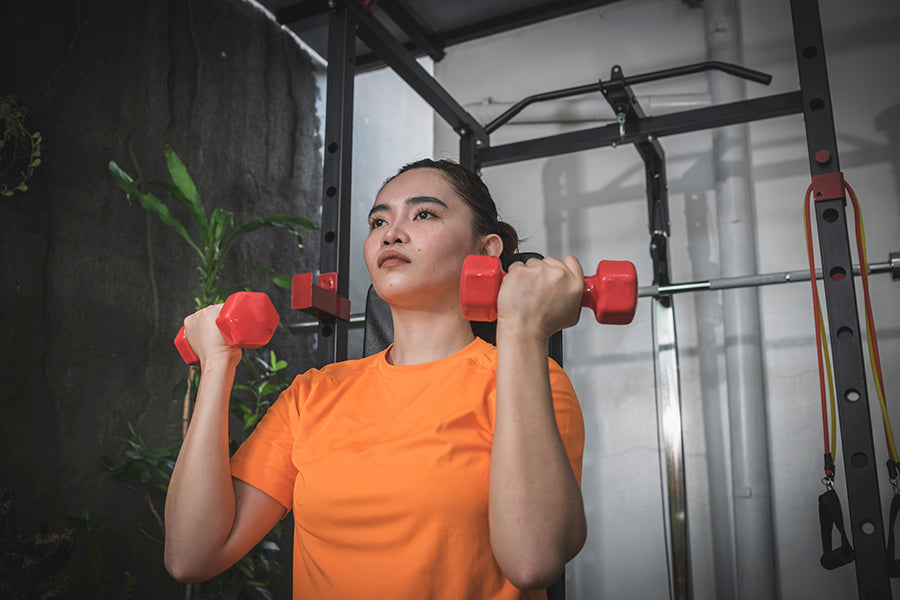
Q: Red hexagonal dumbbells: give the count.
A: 2